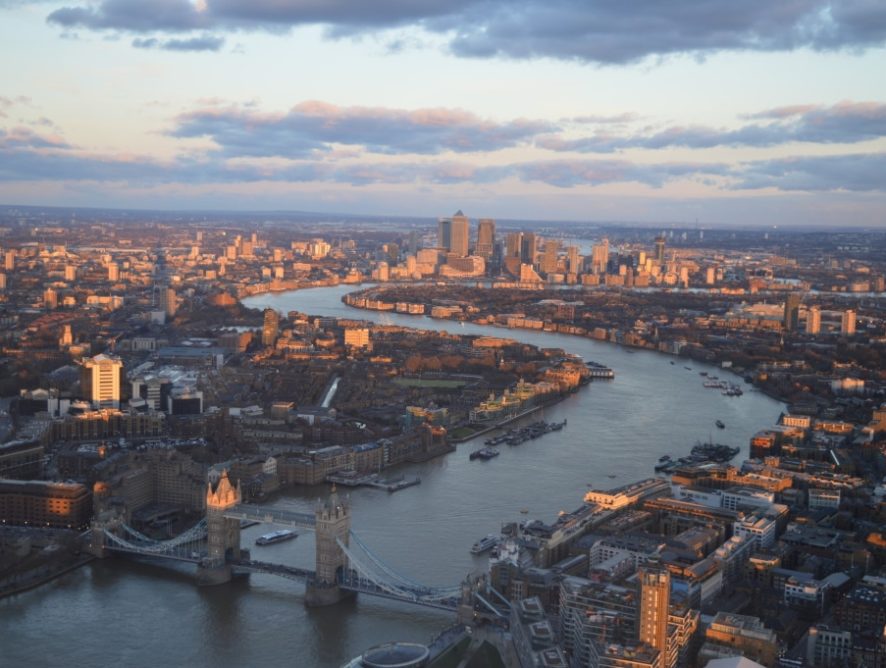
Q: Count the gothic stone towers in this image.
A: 2